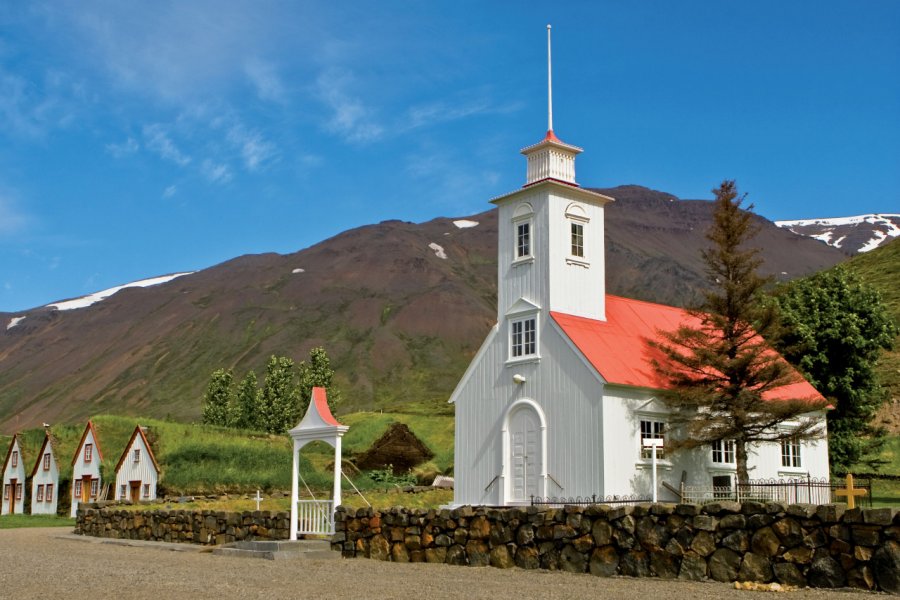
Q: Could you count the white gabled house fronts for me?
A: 4